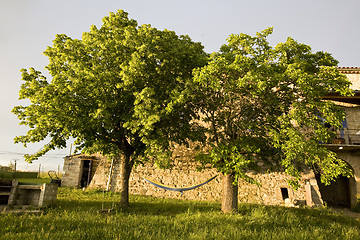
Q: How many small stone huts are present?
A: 1